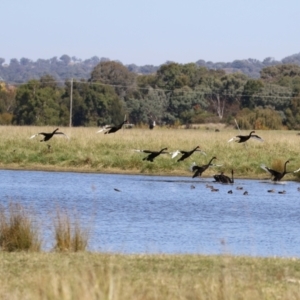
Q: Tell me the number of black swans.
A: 8